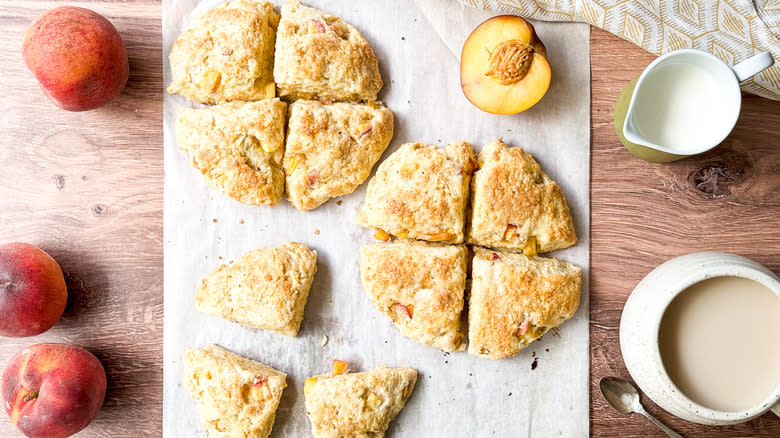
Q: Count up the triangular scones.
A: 11